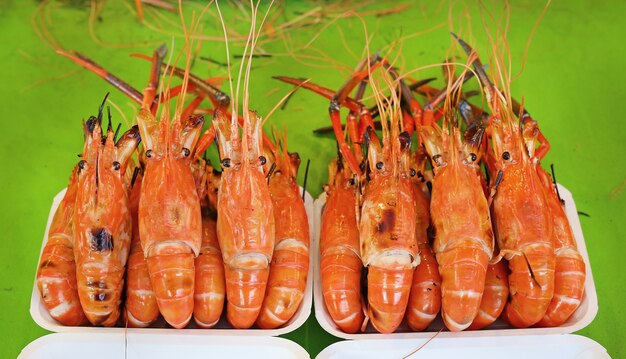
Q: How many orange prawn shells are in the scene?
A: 14